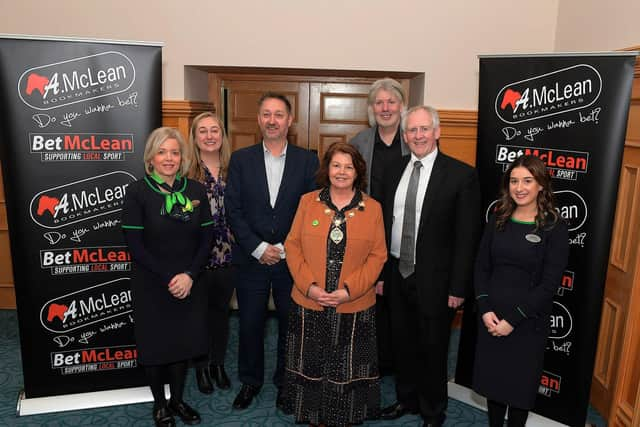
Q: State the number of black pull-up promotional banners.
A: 2